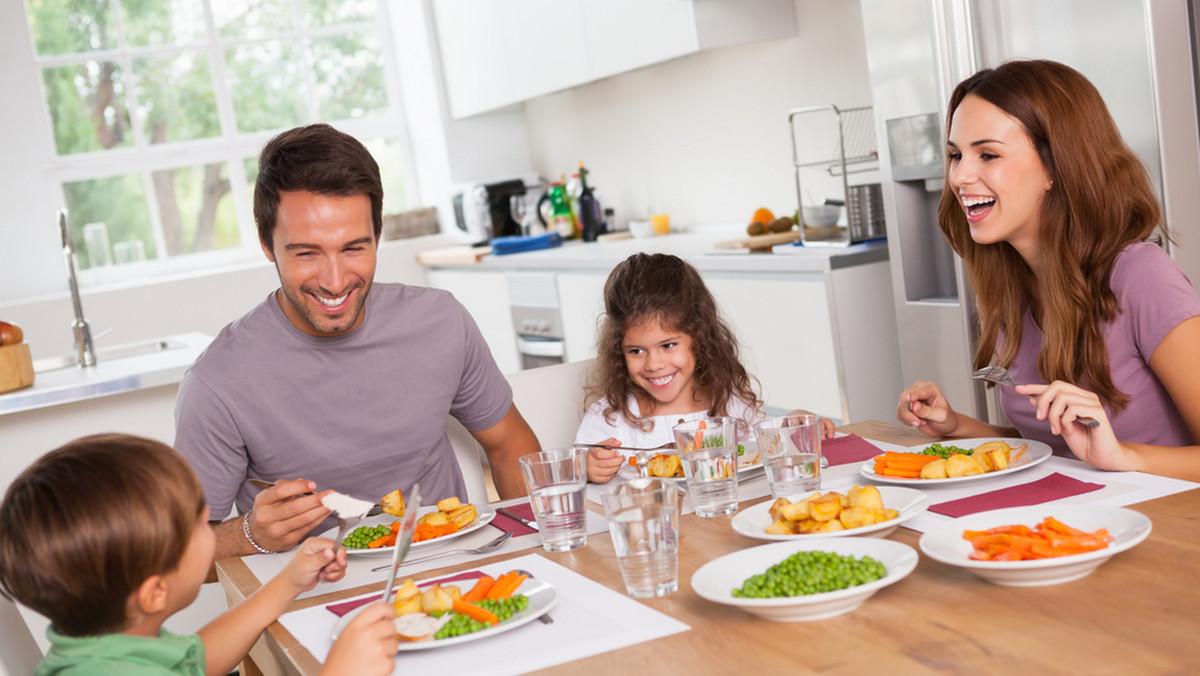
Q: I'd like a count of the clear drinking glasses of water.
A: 4